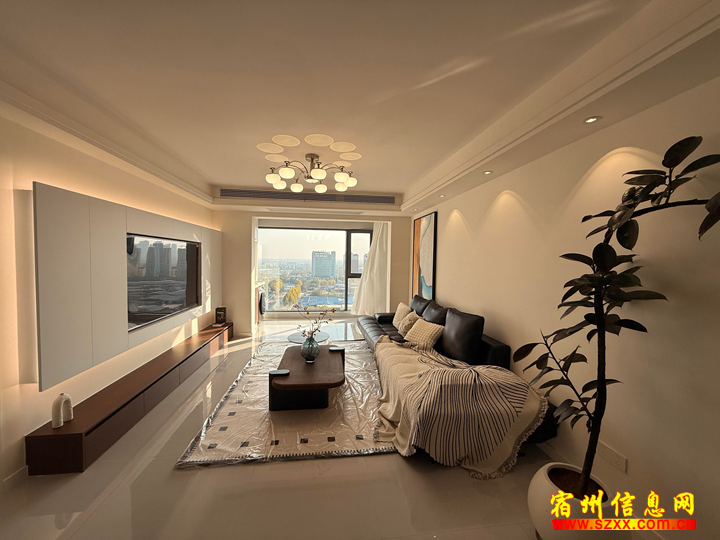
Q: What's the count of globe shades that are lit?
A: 9